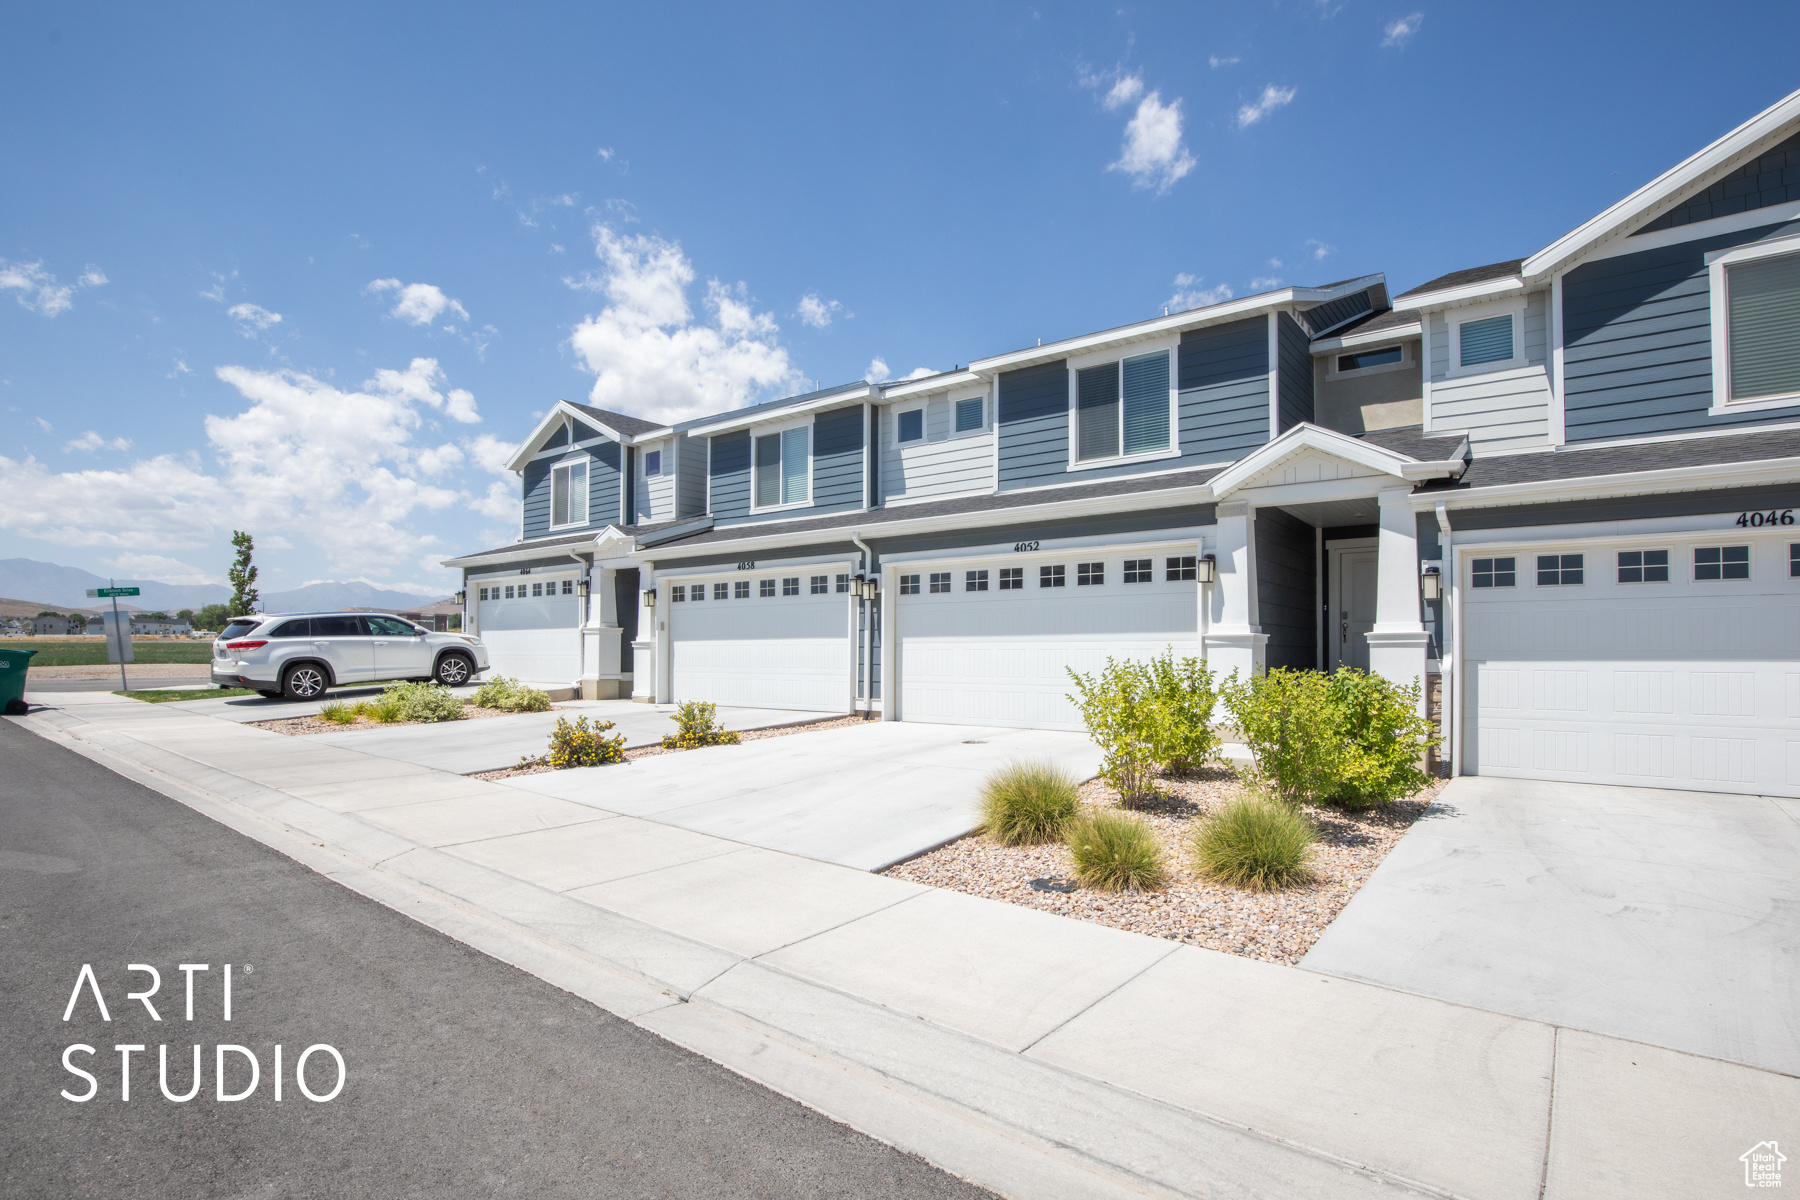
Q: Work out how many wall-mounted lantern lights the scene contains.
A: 7